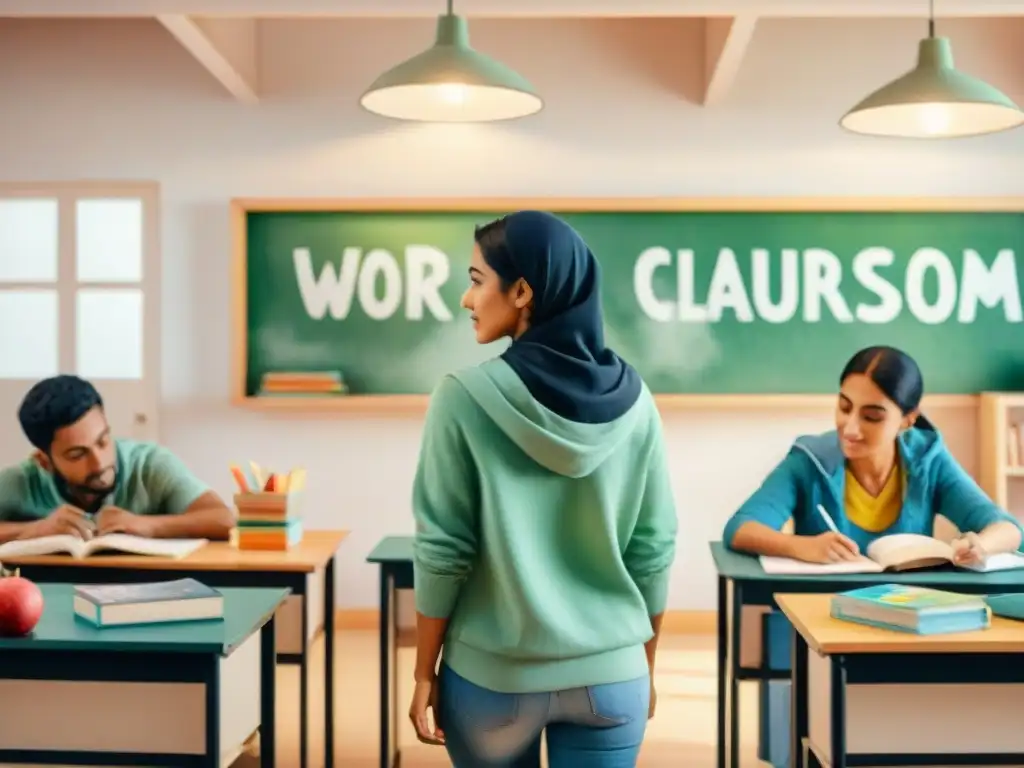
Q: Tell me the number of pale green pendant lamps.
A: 2